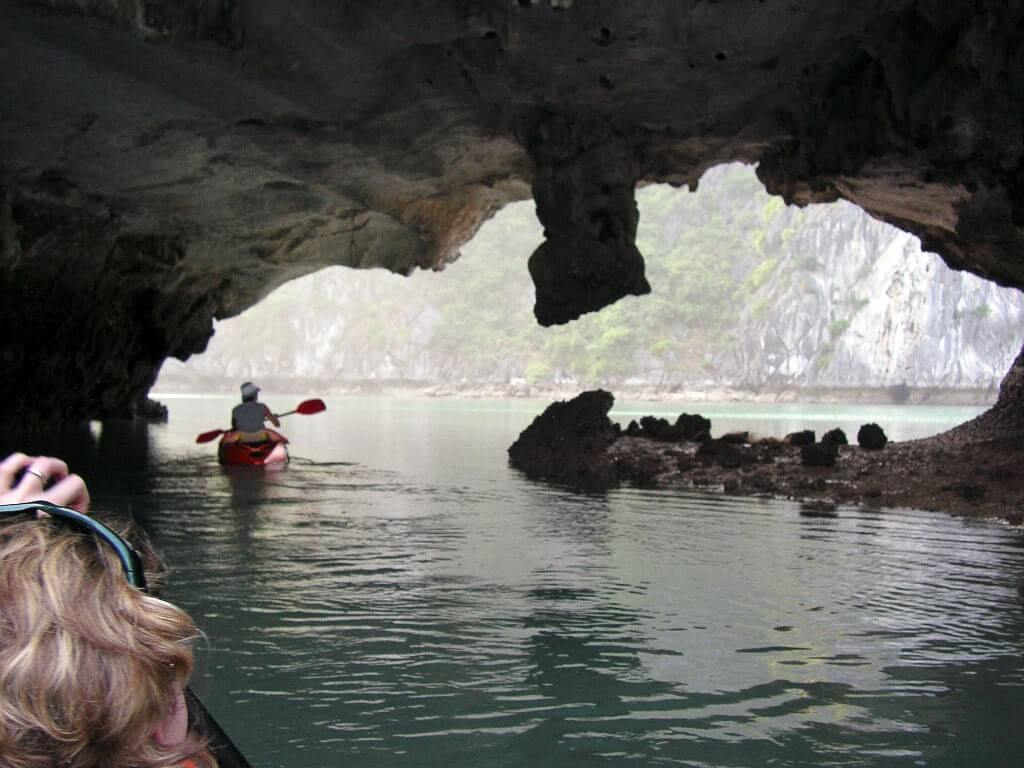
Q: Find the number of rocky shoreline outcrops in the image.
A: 1